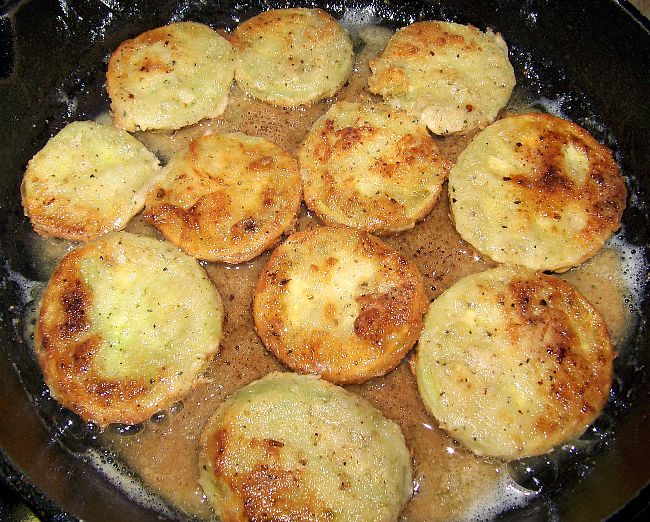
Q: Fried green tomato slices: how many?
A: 11